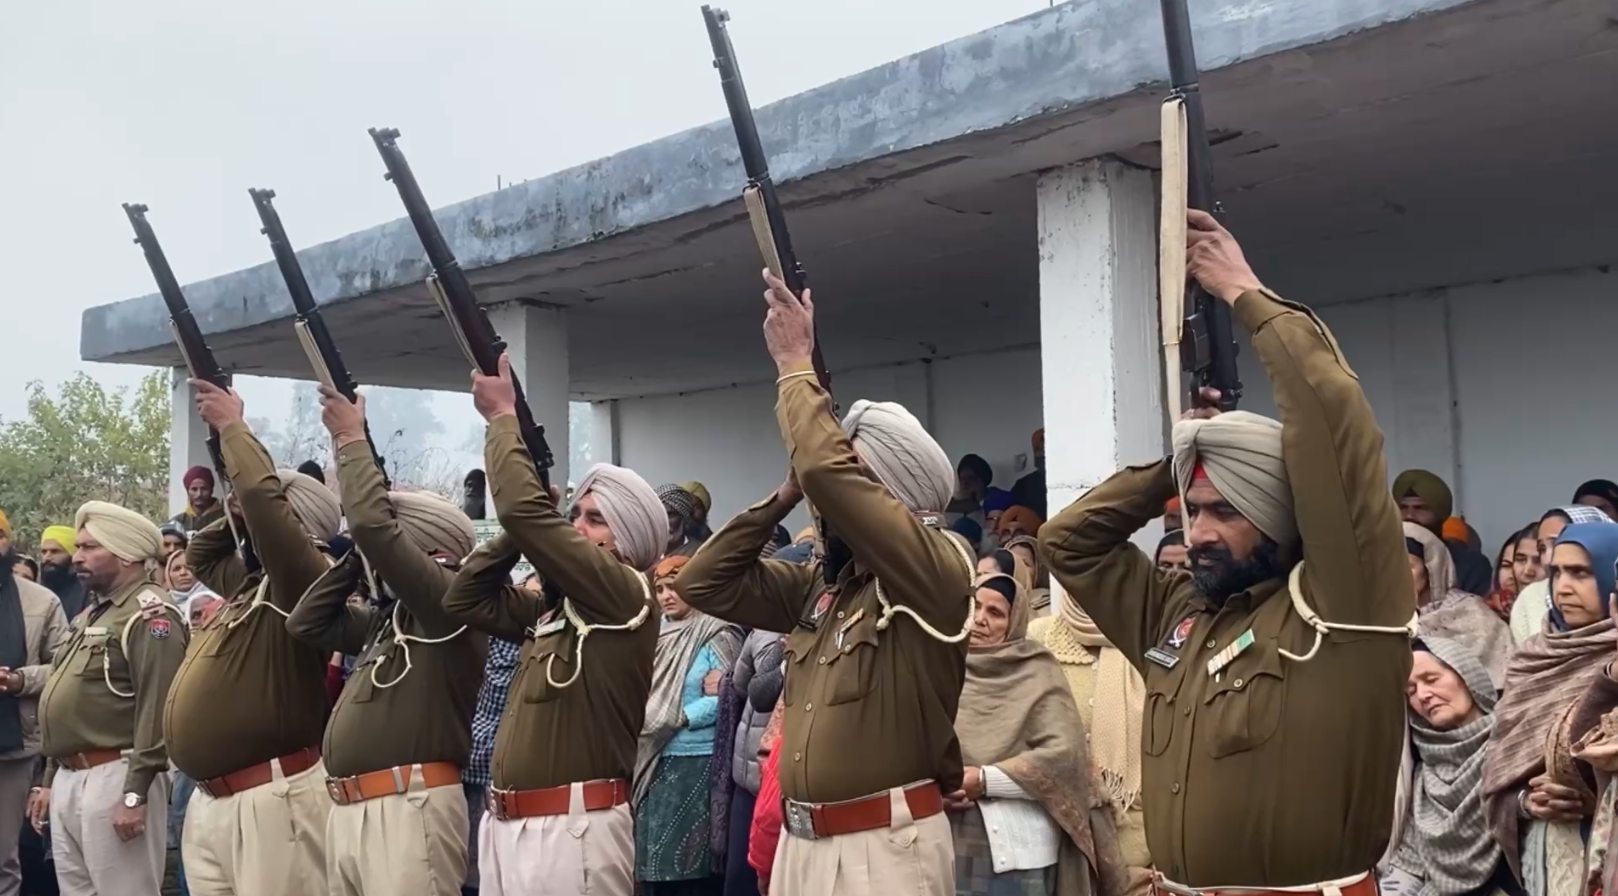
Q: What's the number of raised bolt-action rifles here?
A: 5